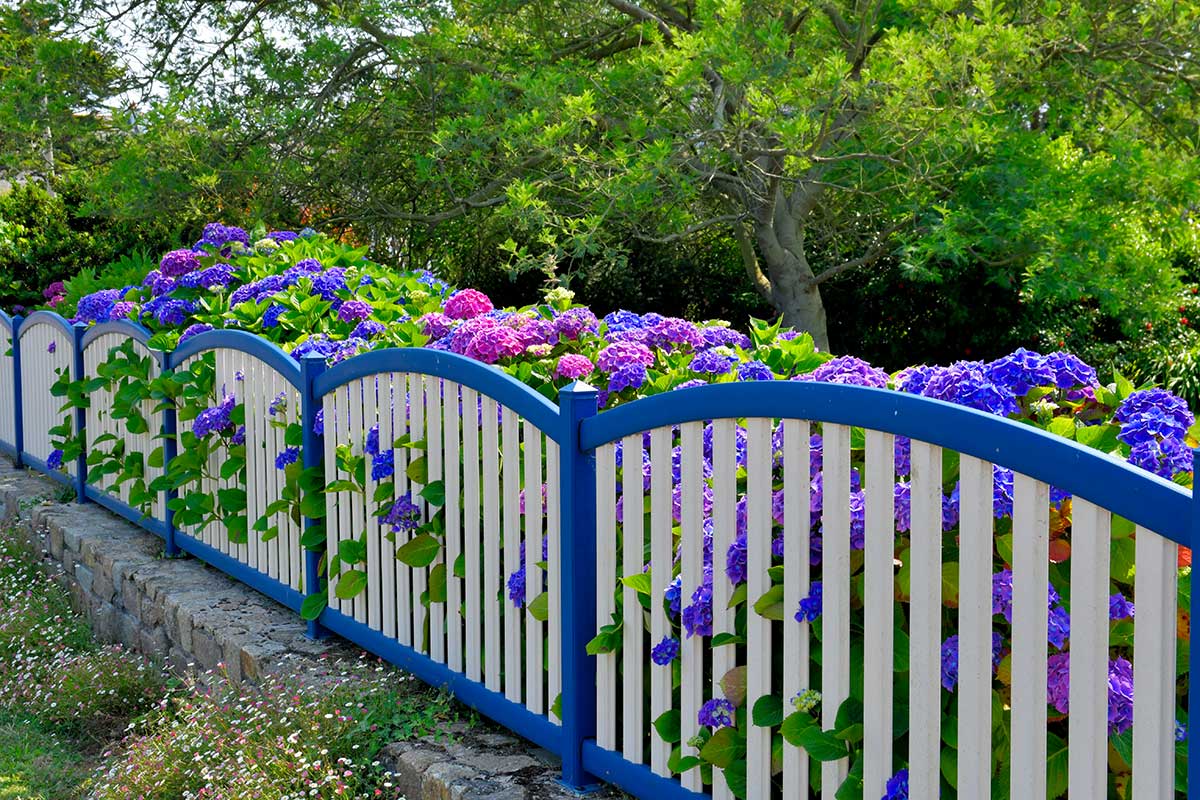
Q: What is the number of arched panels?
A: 6